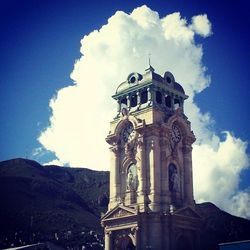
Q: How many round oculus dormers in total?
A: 2